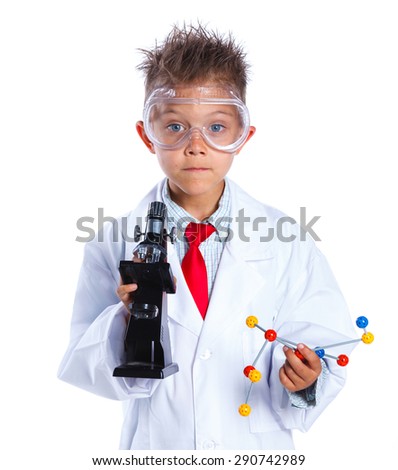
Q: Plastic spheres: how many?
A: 10